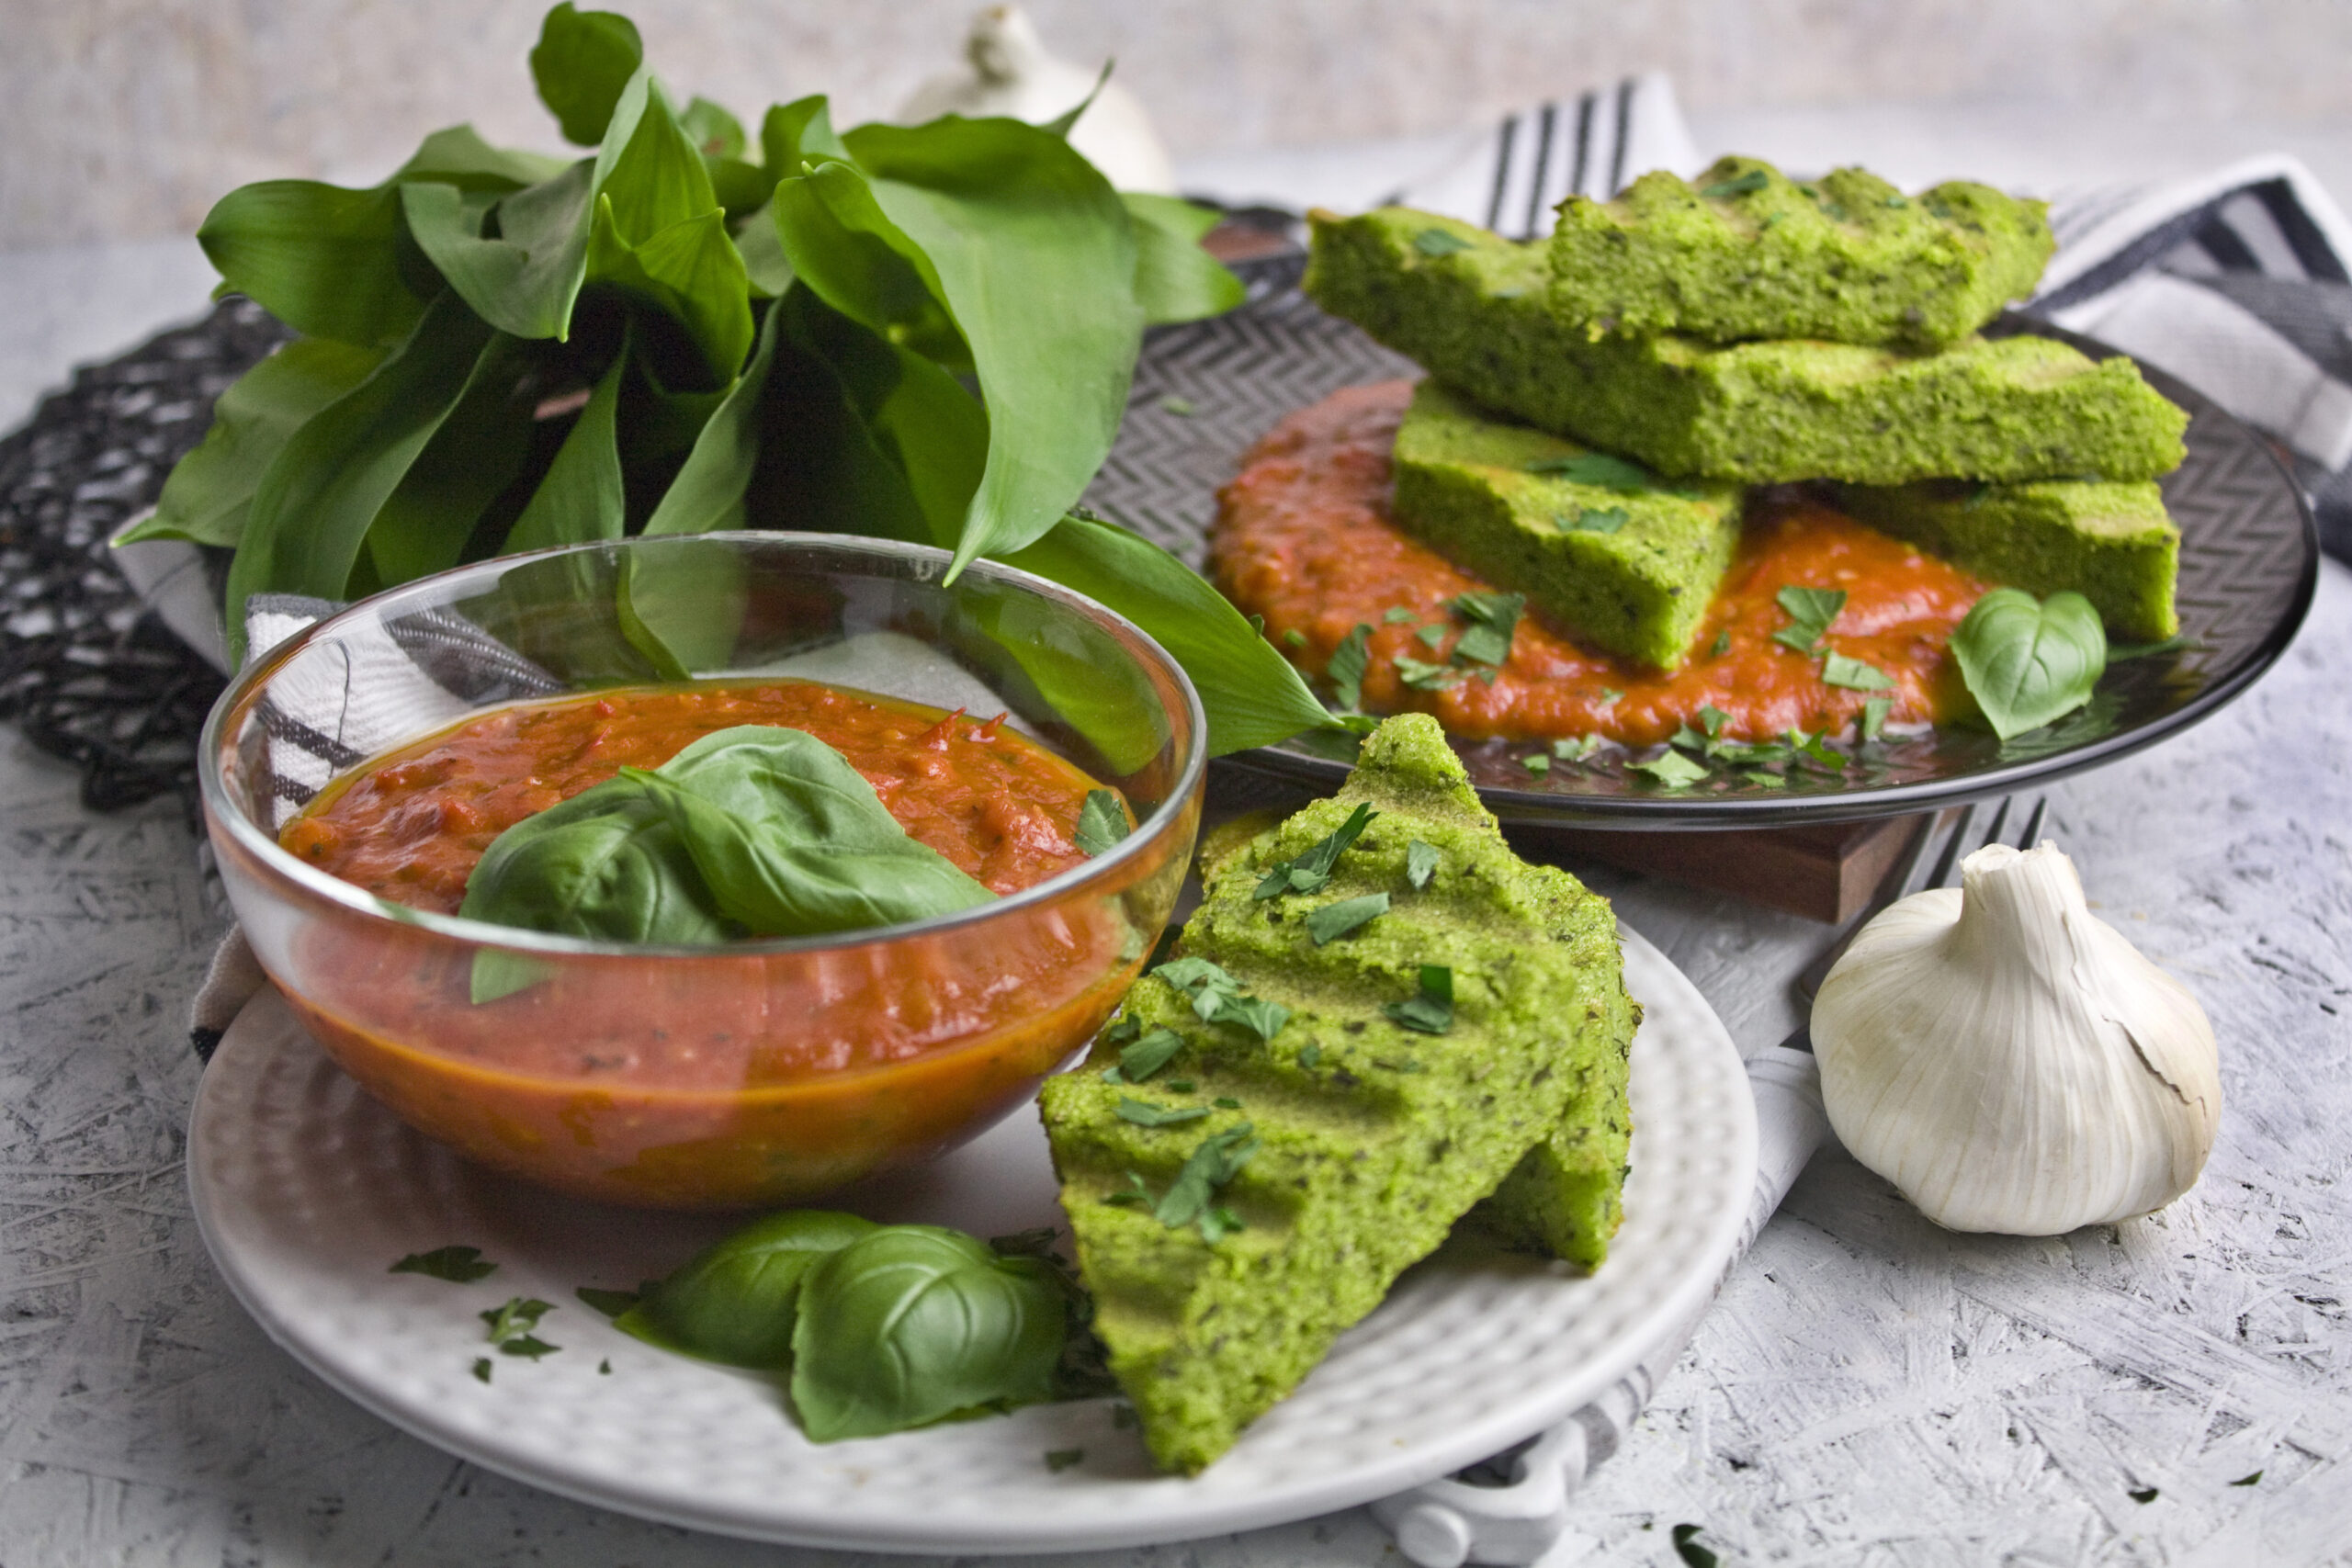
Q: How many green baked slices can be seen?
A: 6